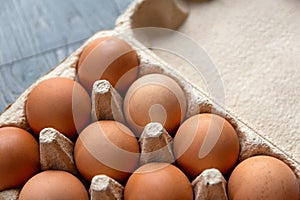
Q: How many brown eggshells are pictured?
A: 9